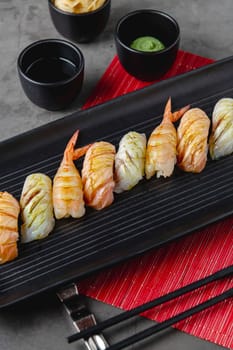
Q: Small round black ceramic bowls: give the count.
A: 3